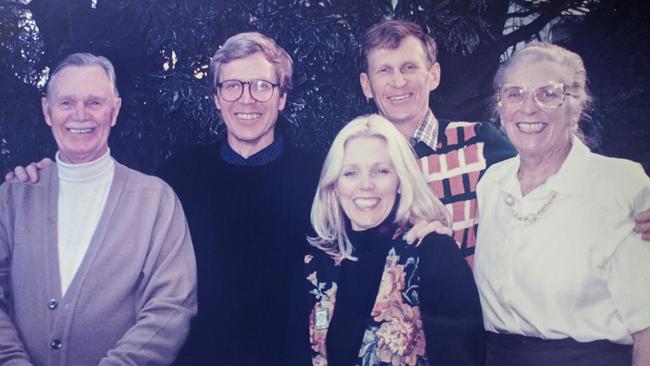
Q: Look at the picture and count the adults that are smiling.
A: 5